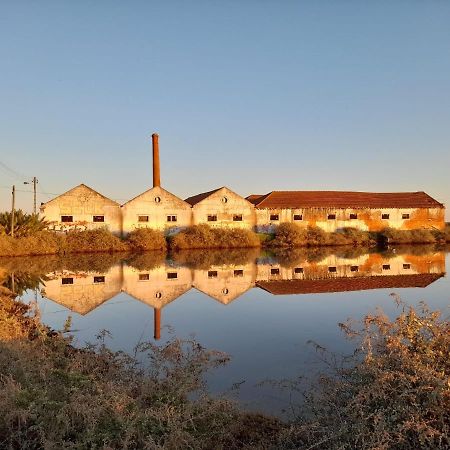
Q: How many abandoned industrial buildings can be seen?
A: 4